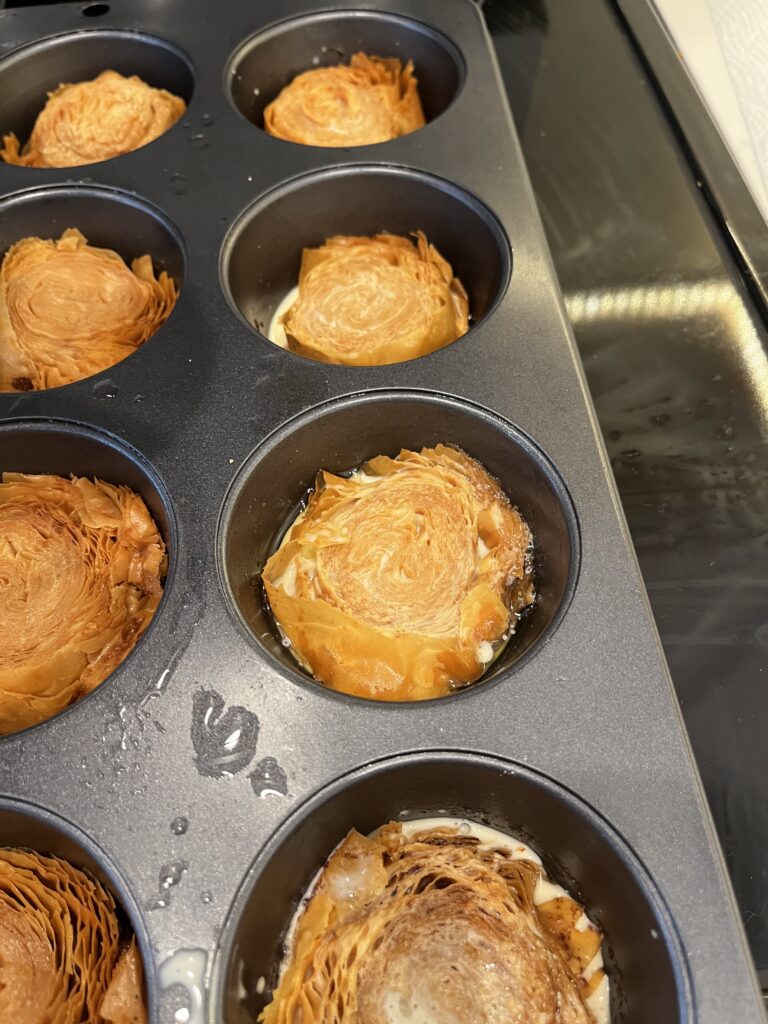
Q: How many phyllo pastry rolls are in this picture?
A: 8